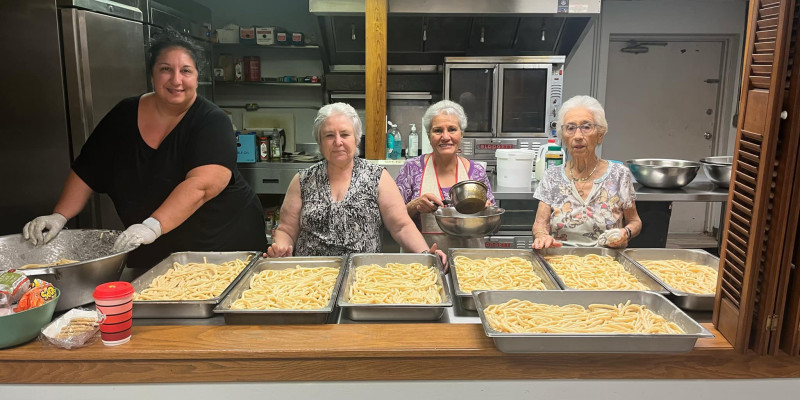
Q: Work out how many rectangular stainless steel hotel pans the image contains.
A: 7